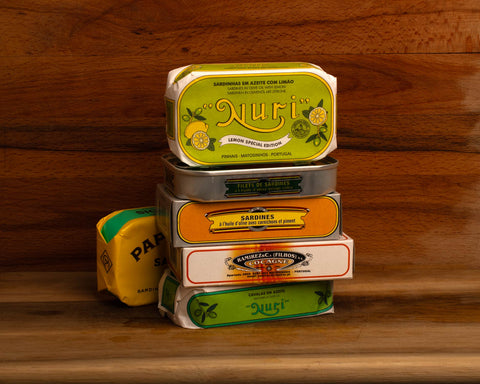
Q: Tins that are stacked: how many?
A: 5